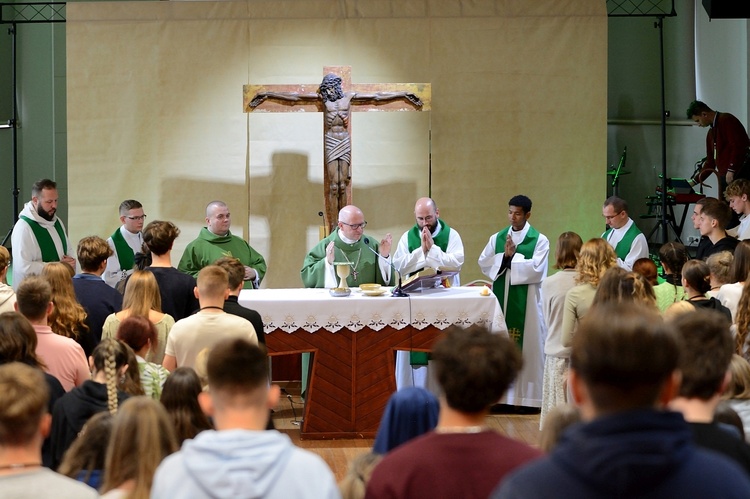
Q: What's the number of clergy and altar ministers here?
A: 7